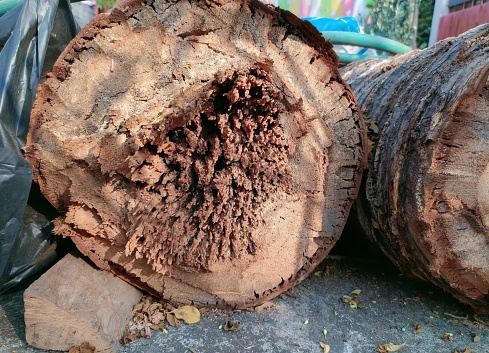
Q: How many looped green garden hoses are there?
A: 1